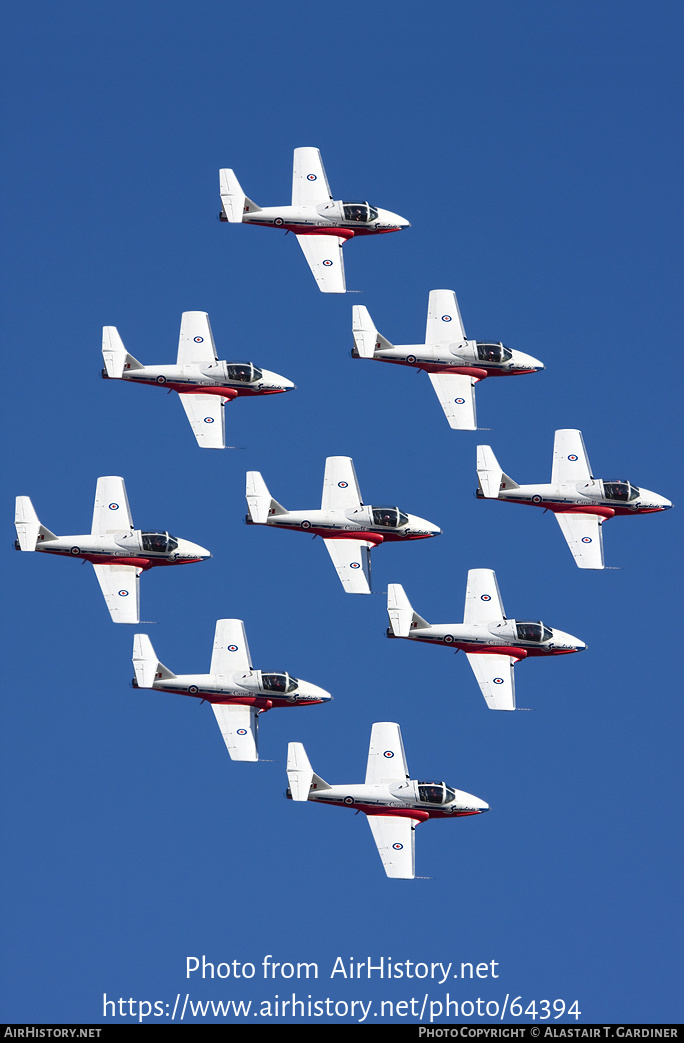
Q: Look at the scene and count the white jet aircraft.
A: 9